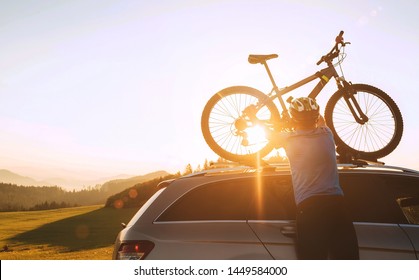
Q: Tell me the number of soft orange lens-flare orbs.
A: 3